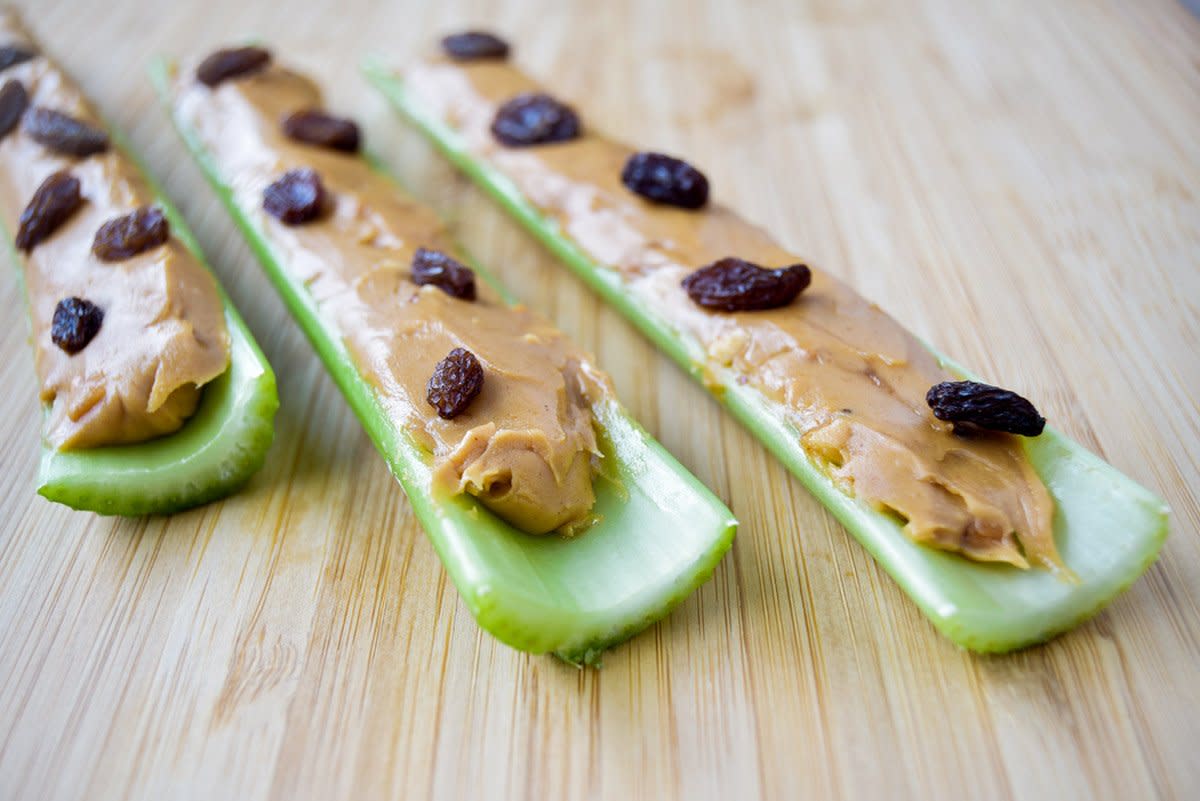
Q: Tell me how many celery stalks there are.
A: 3